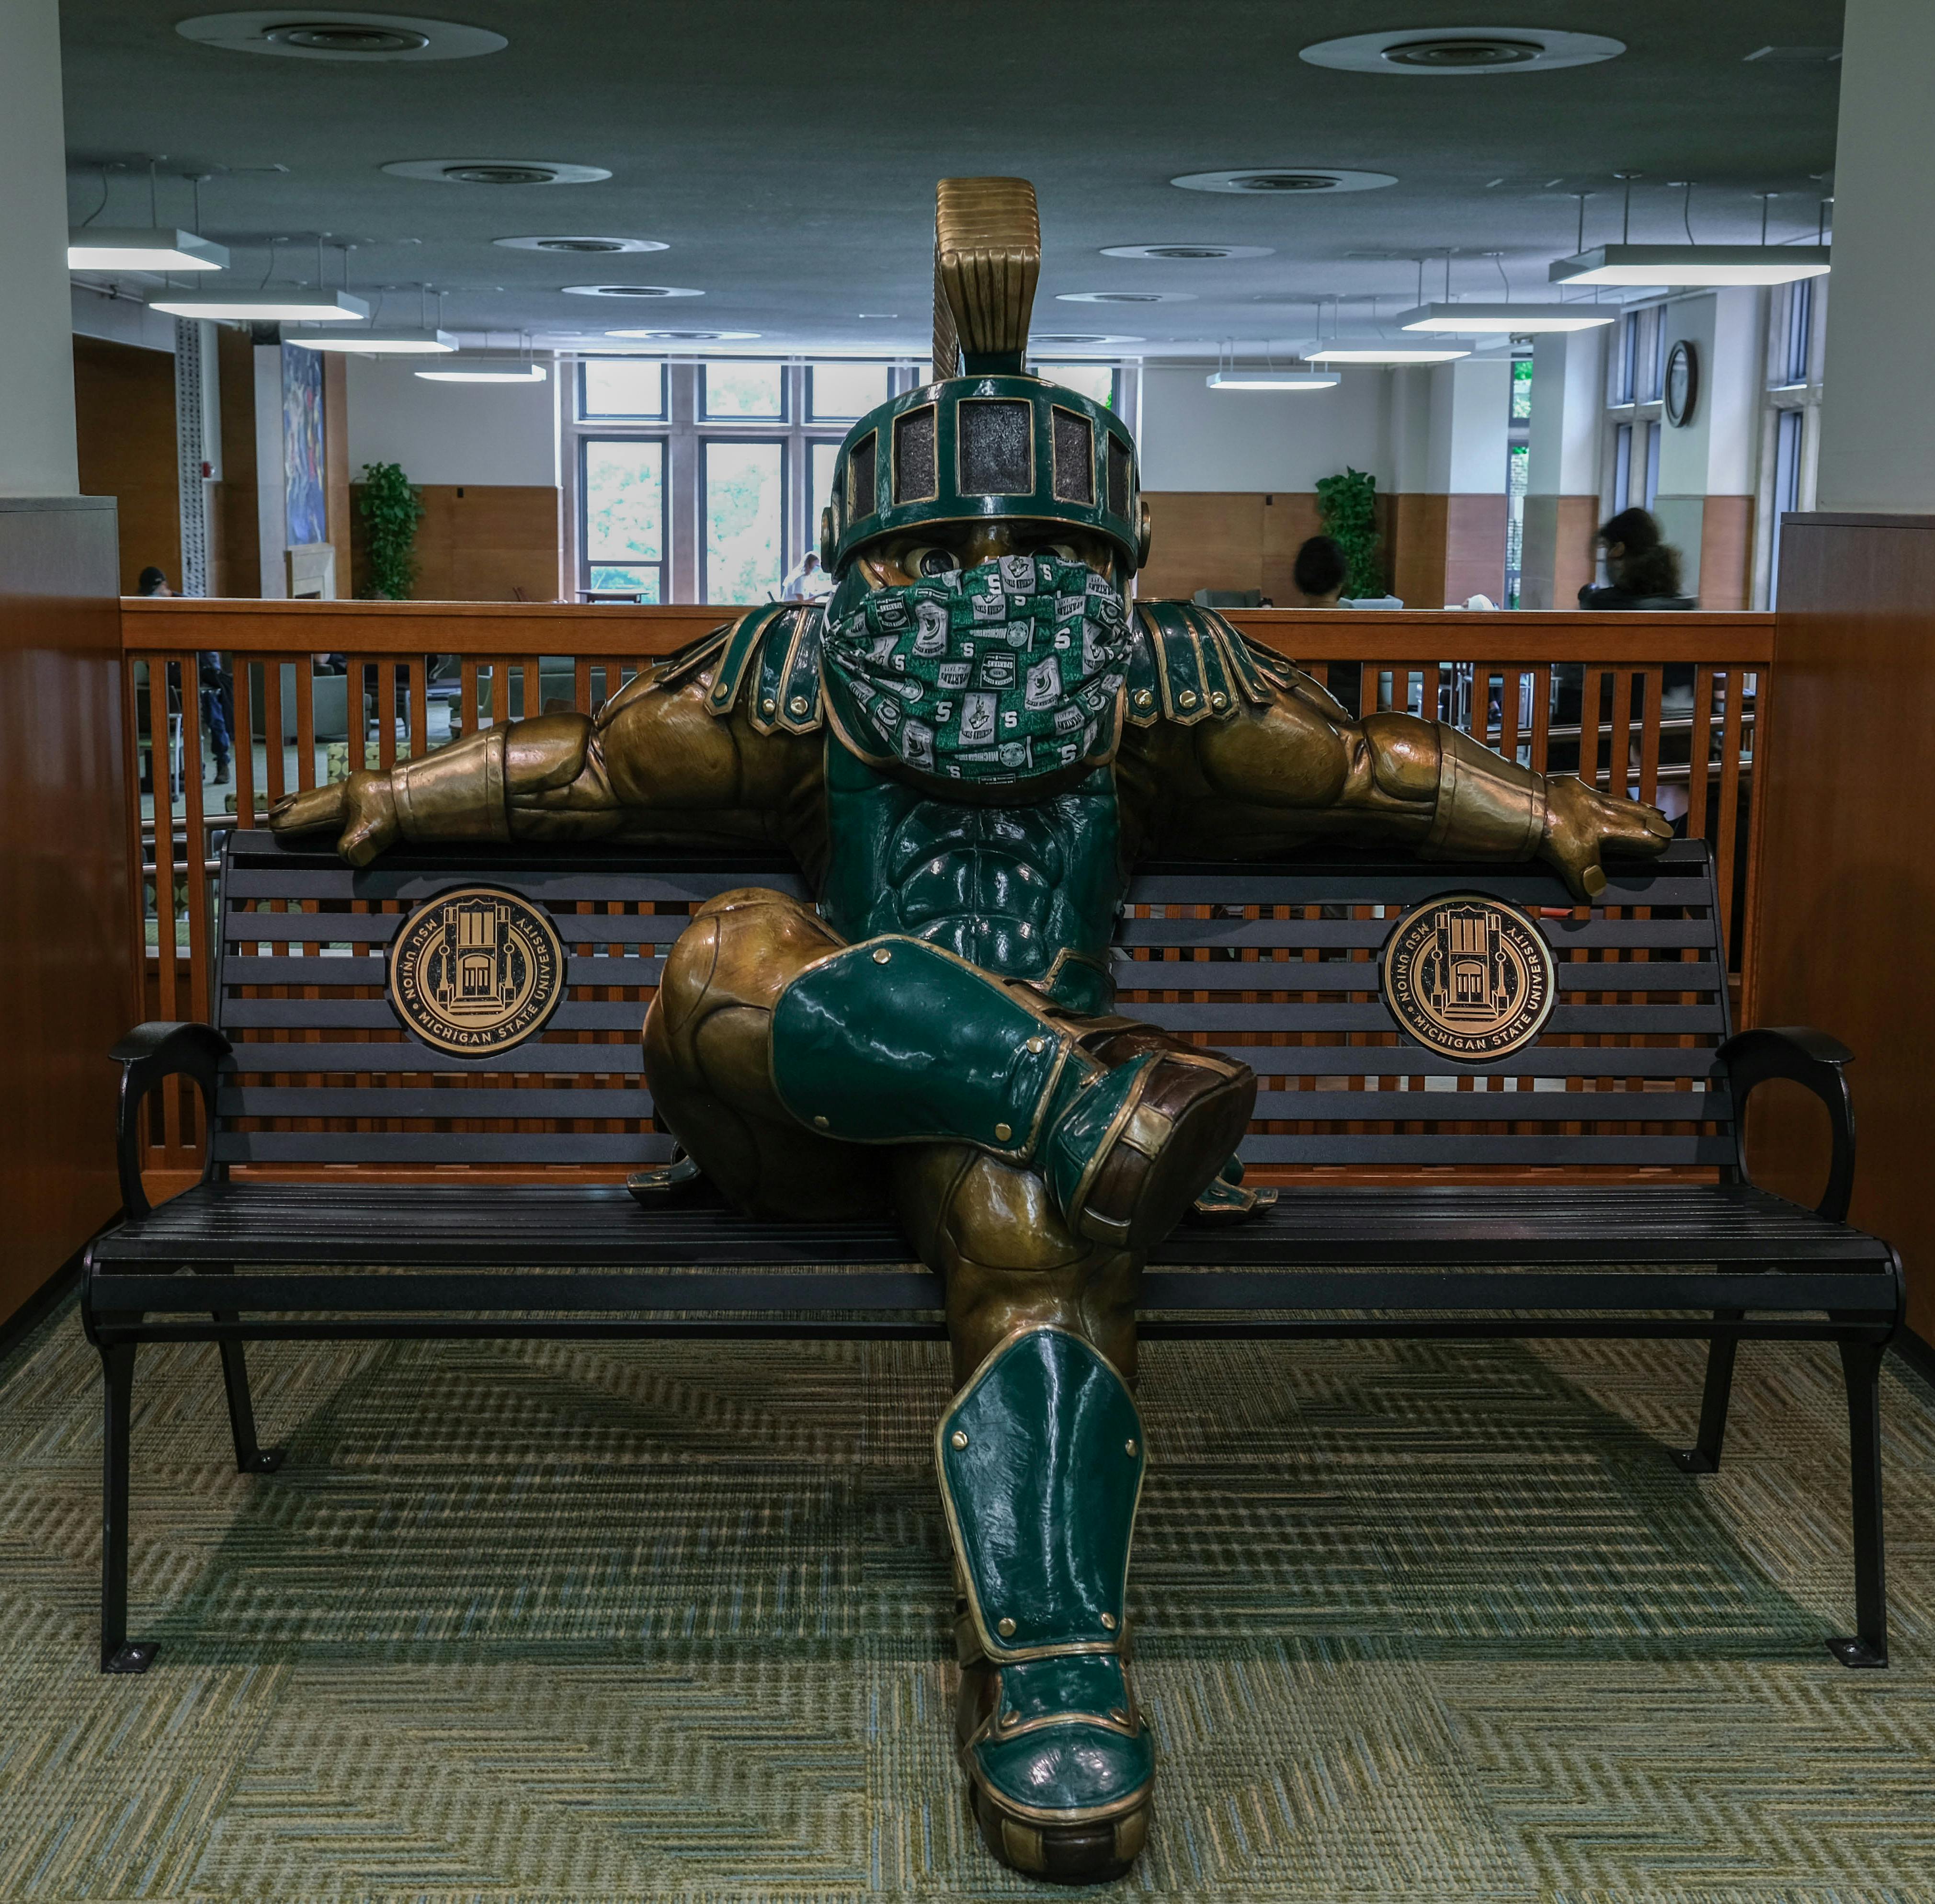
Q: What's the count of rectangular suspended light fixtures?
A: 8